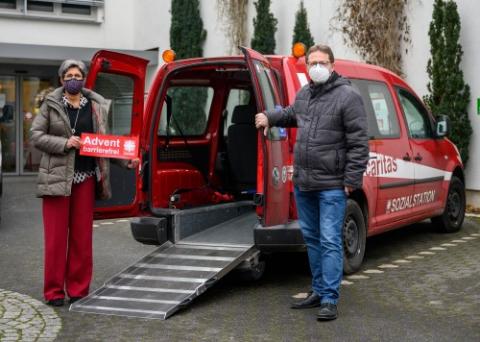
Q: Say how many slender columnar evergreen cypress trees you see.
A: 4